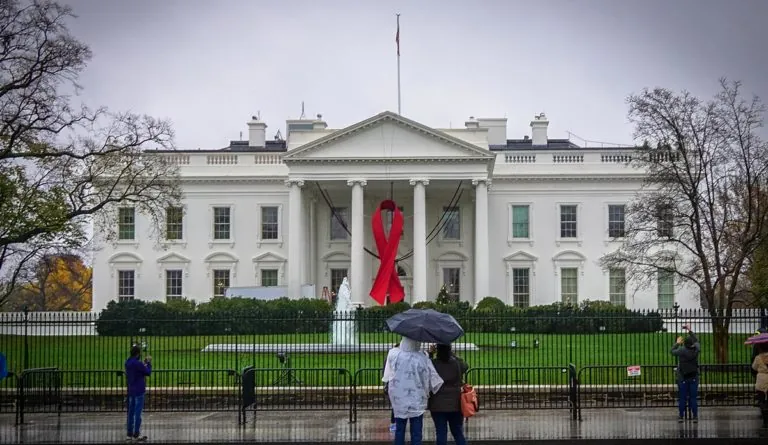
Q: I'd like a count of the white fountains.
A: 1